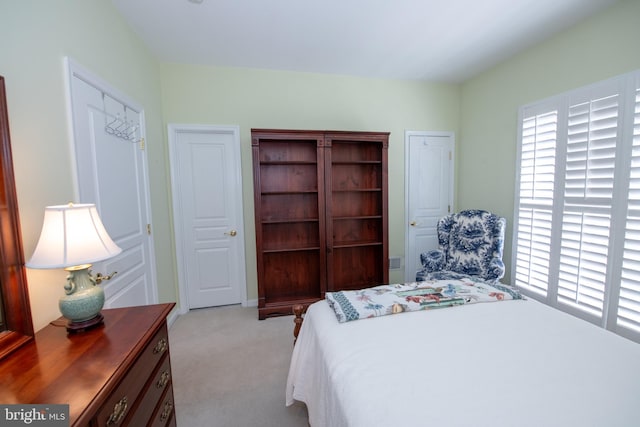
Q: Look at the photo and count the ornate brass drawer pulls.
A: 4